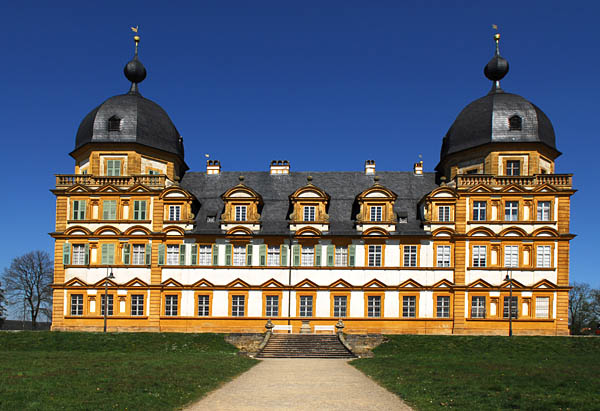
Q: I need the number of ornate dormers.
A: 5